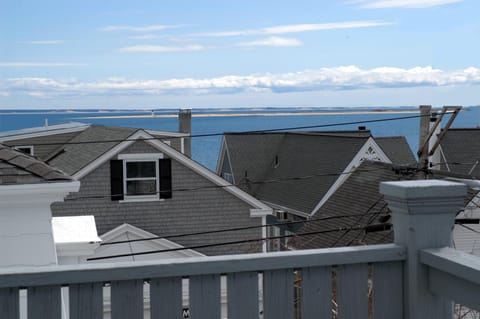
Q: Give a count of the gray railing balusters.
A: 11